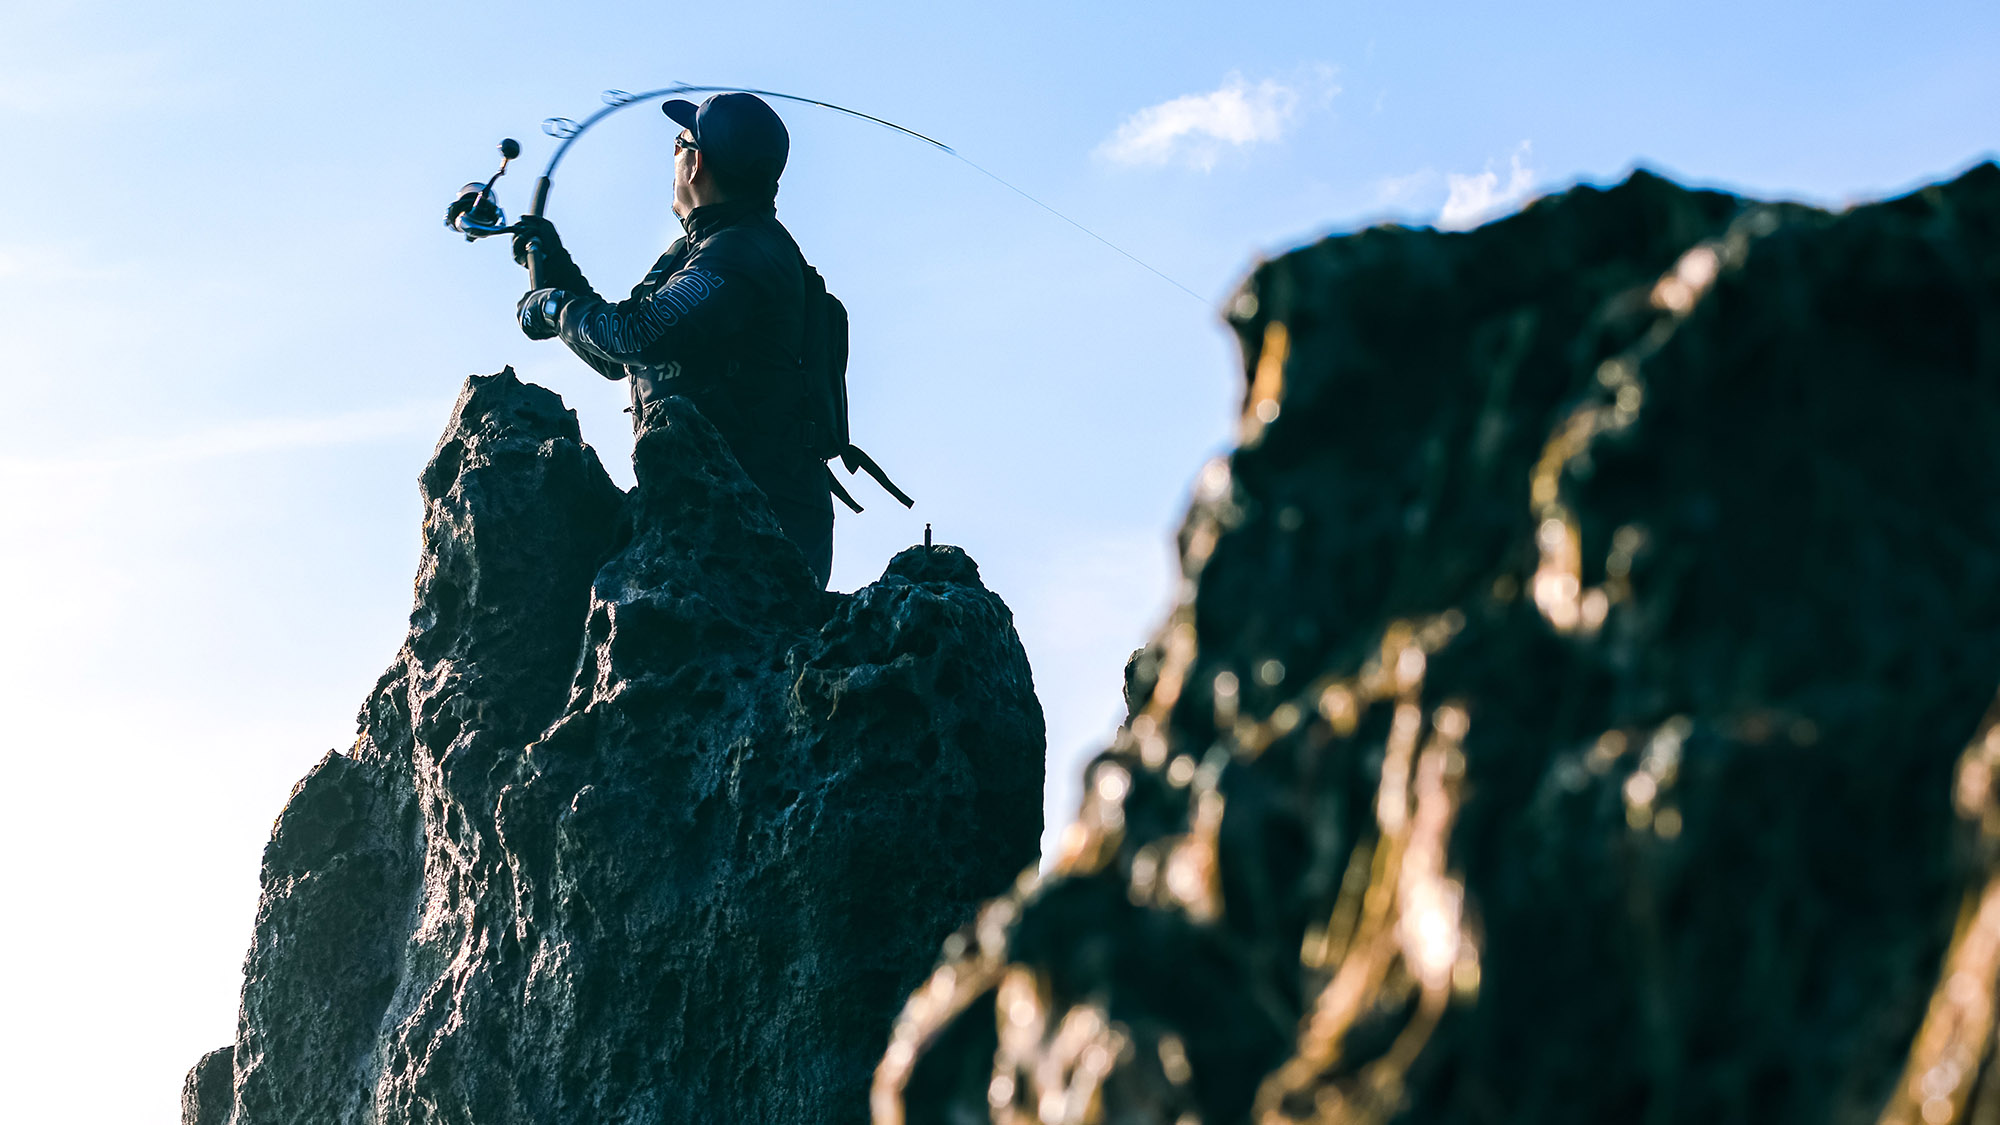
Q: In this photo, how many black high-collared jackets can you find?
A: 1